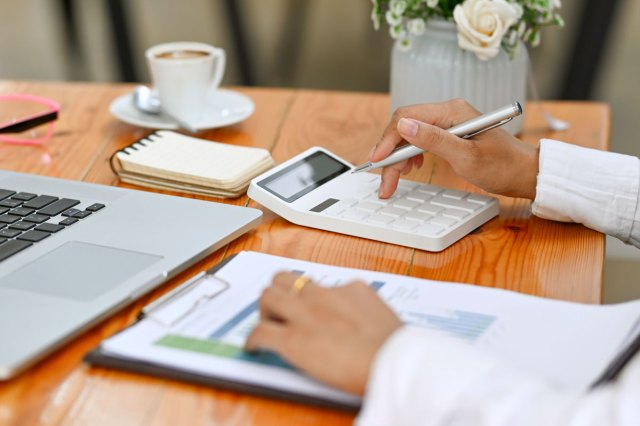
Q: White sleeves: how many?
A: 2